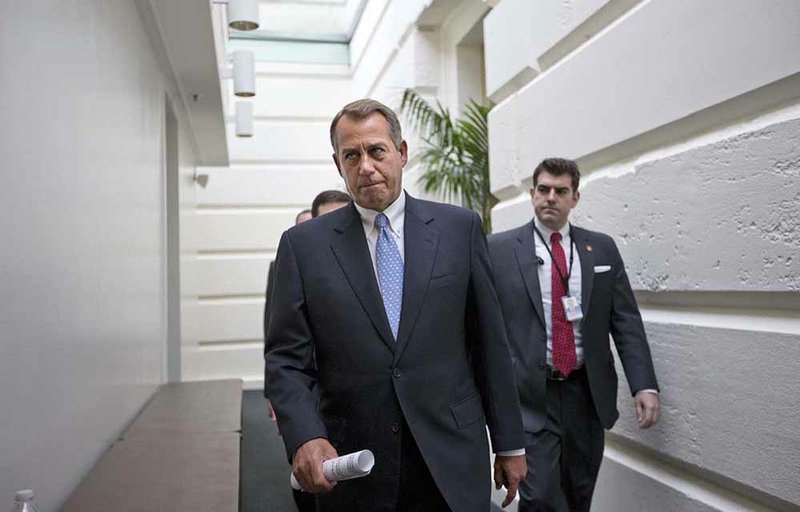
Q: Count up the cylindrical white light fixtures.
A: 3